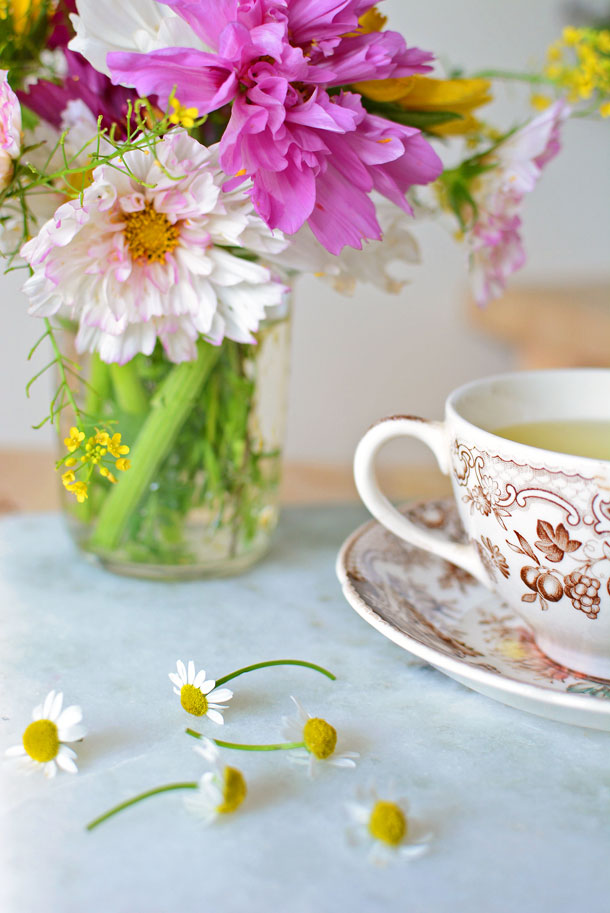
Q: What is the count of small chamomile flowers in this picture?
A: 5